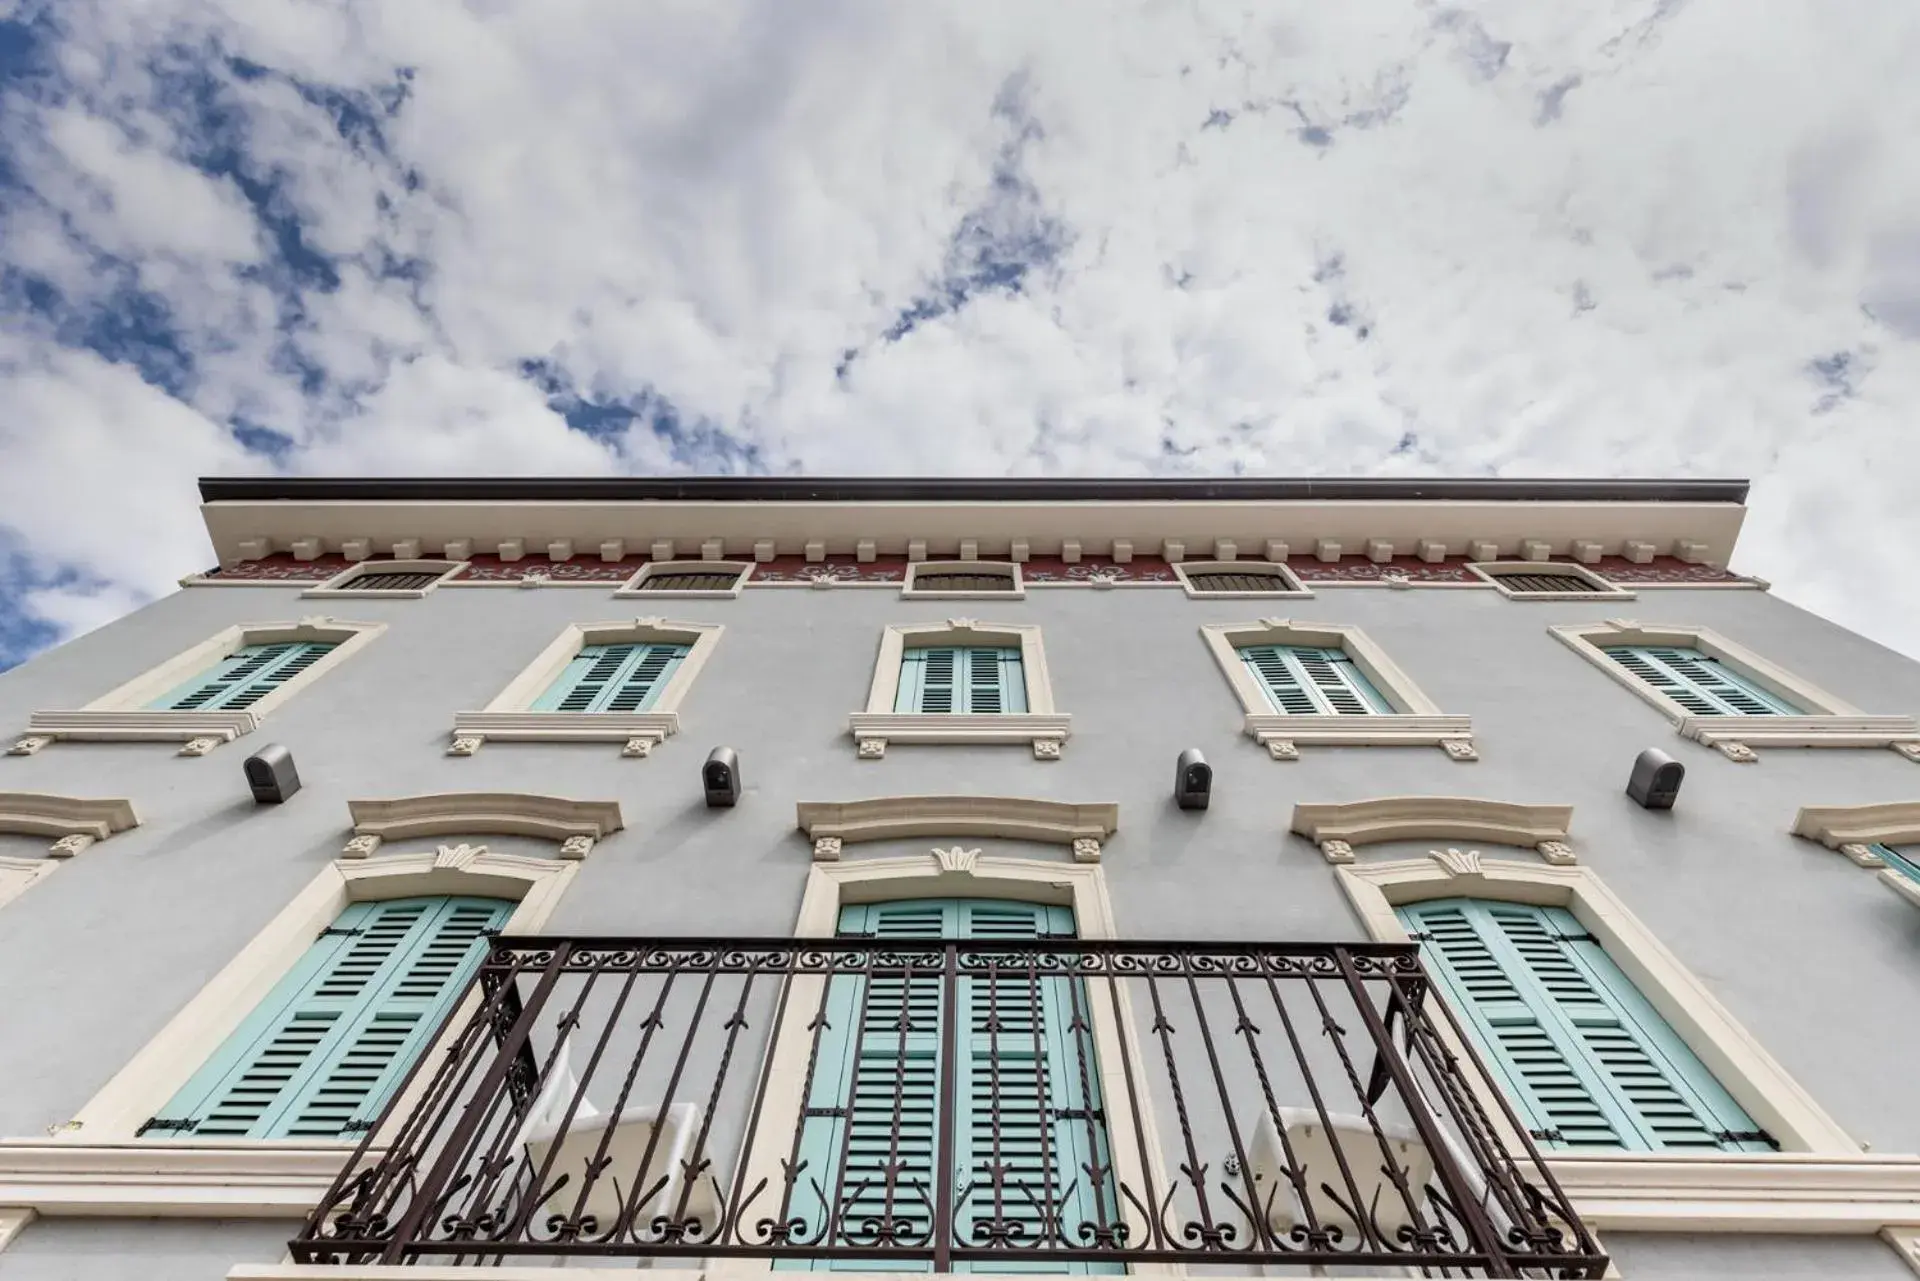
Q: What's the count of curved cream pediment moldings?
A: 5